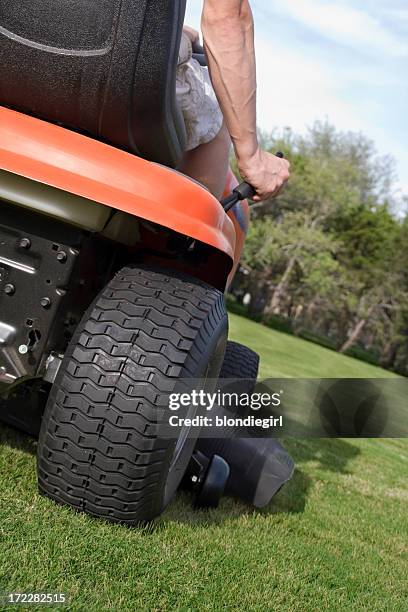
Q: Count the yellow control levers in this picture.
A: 0